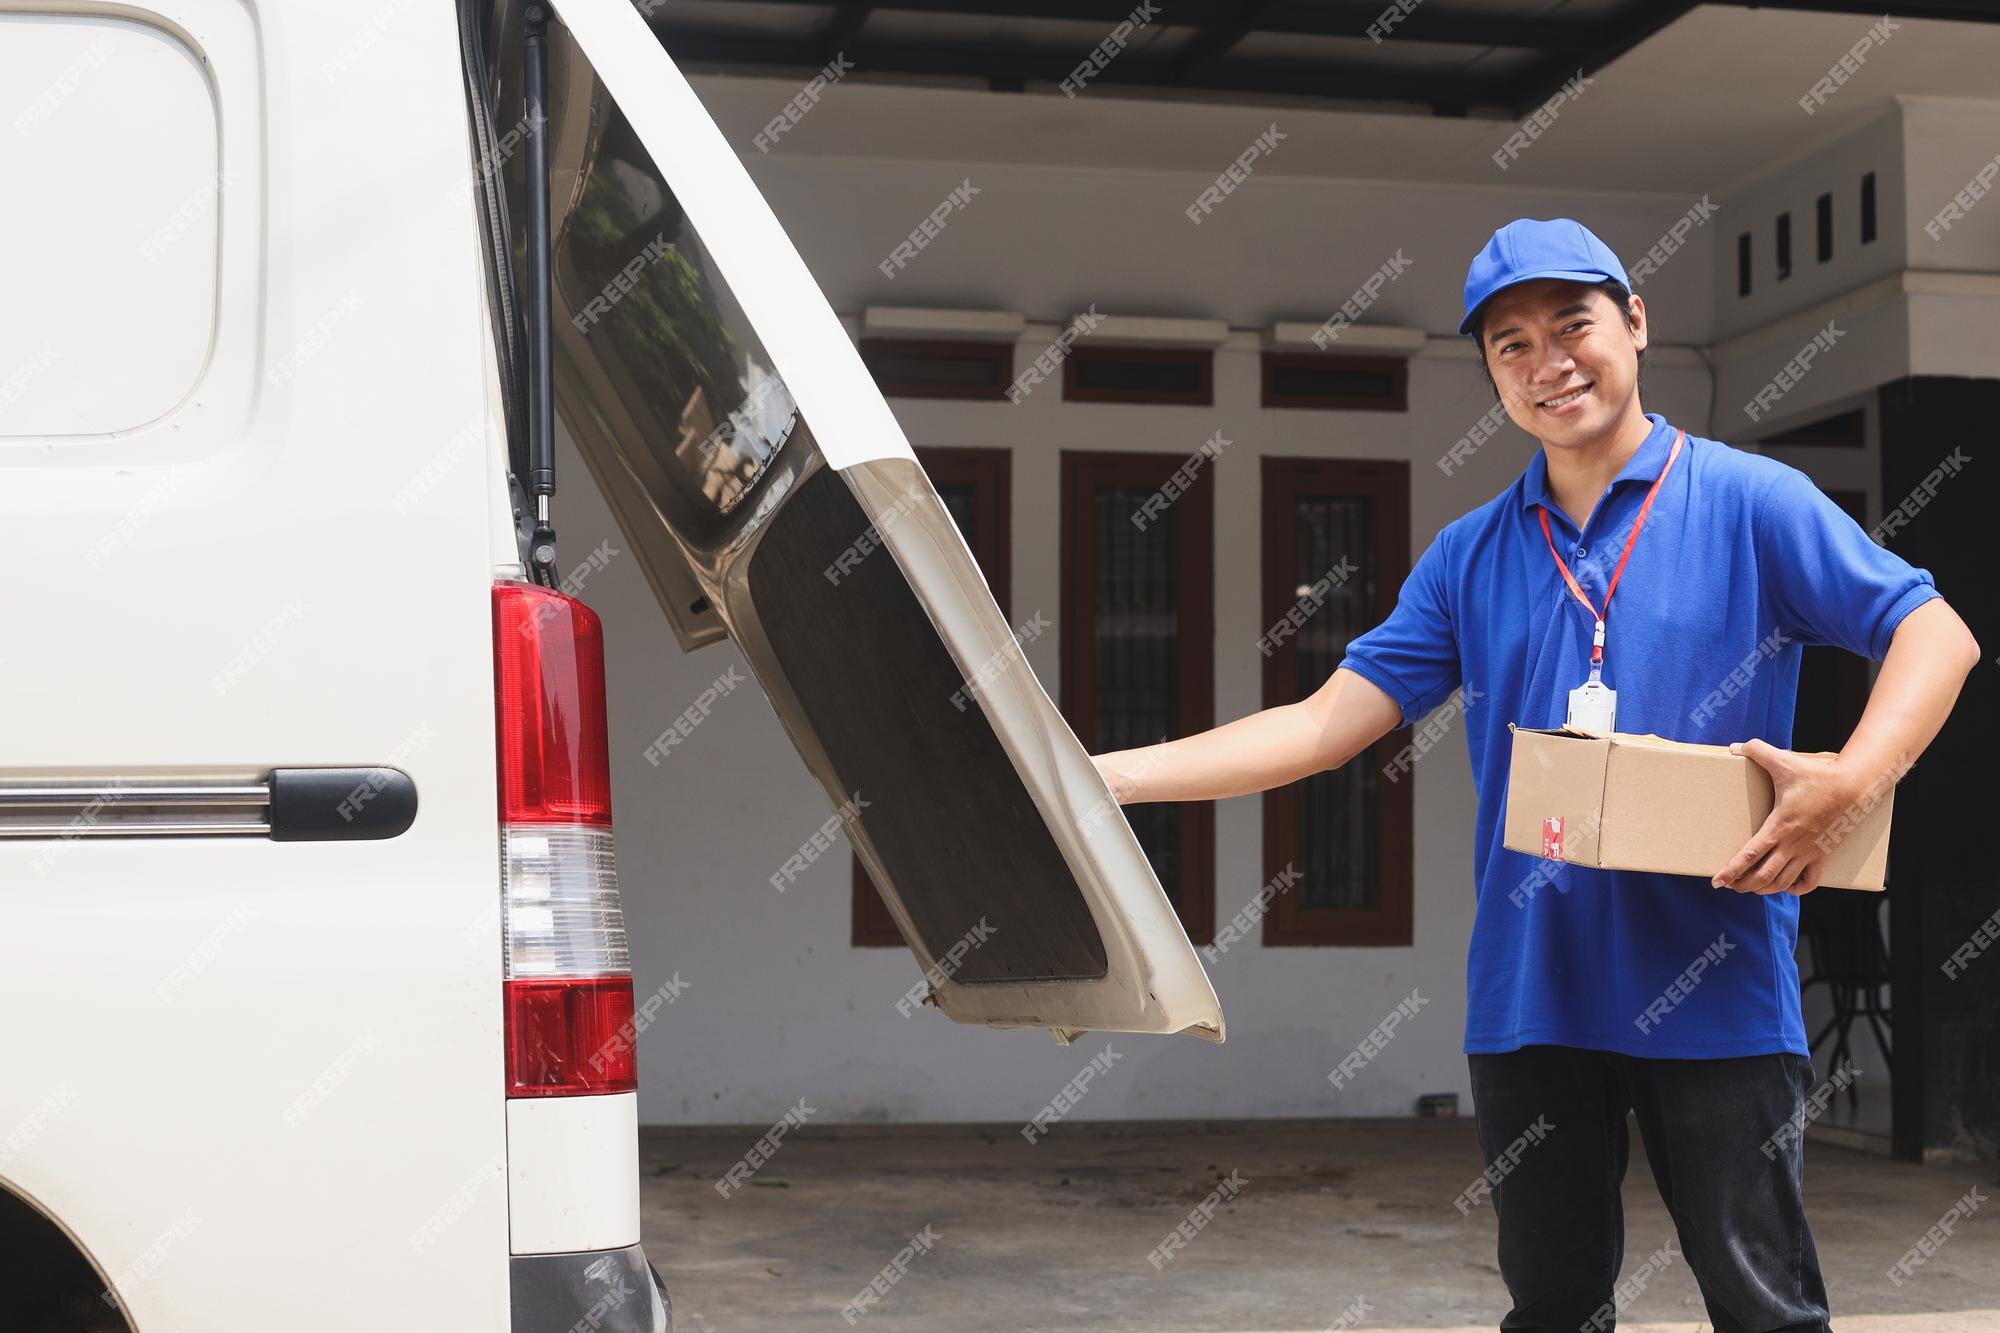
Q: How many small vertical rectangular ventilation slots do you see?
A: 4